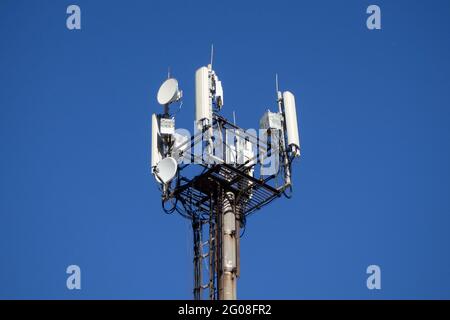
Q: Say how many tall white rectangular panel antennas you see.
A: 3